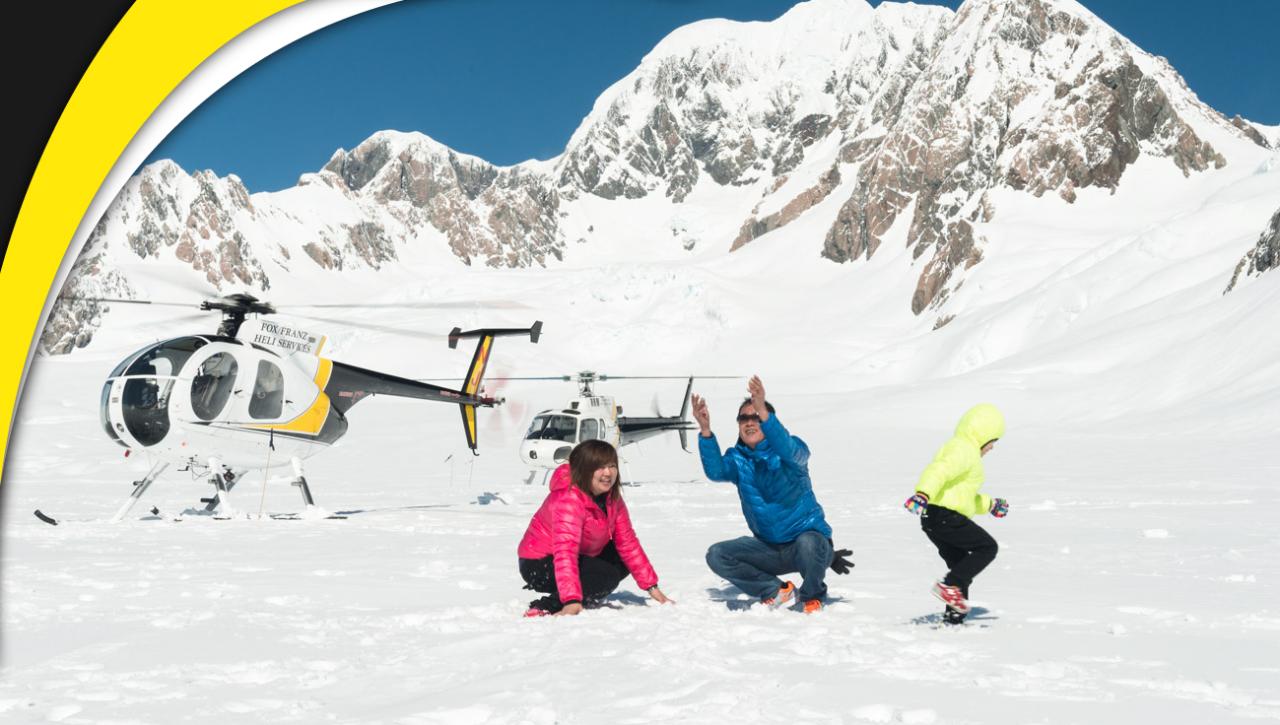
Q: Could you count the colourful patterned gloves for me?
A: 2